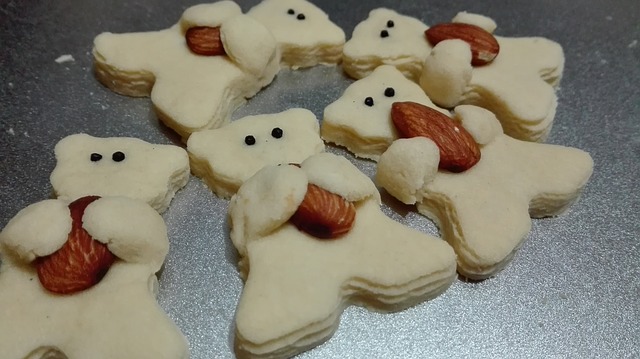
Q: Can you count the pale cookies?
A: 5